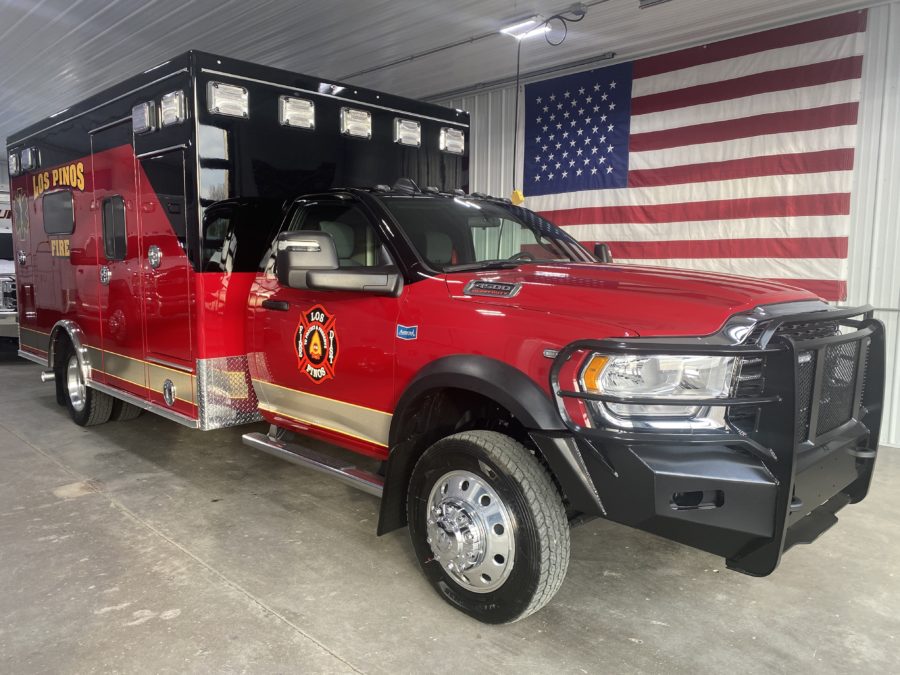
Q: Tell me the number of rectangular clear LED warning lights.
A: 9